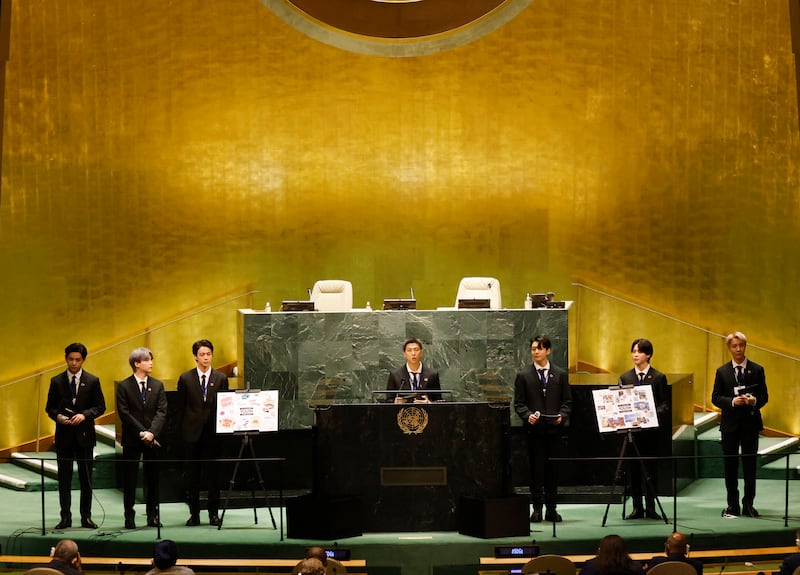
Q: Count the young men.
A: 7